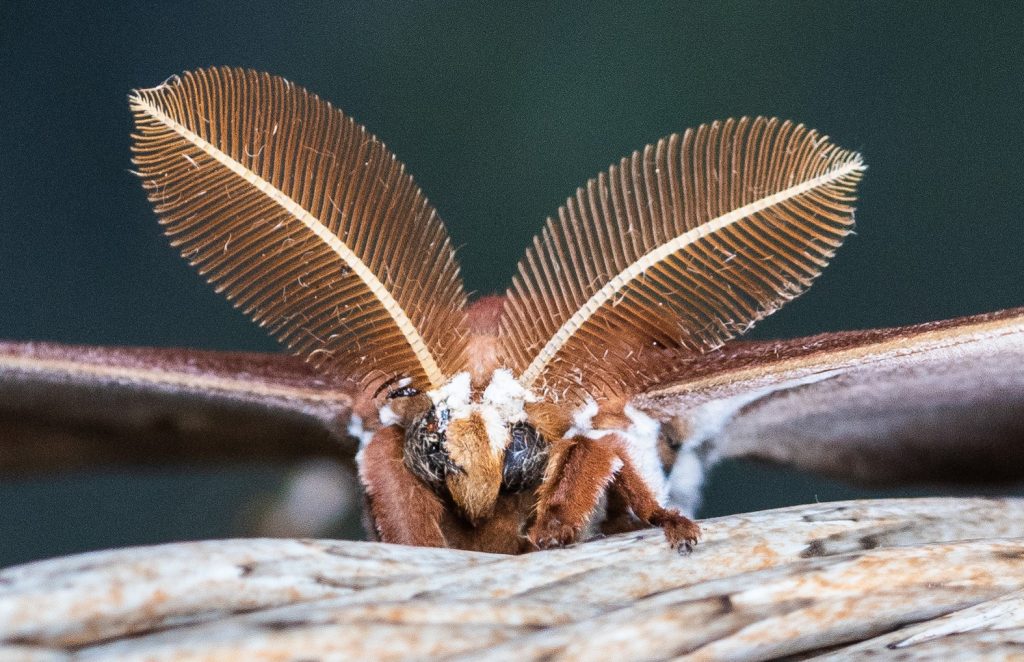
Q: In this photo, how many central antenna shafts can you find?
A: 2